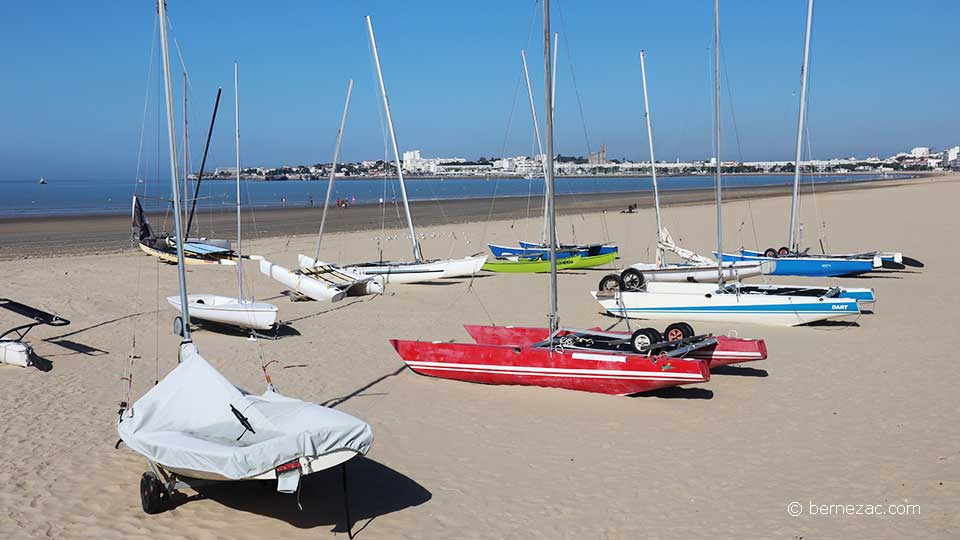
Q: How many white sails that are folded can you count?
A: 1